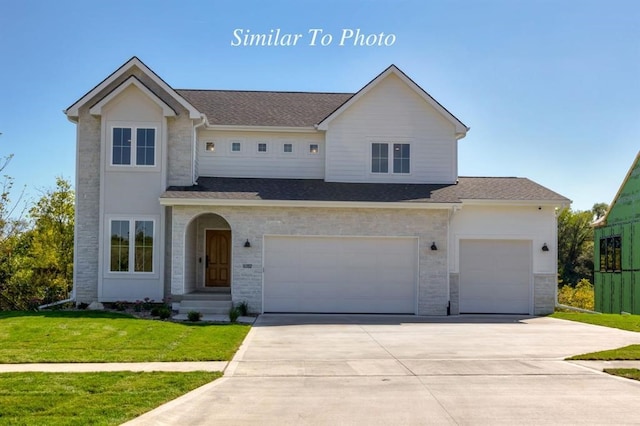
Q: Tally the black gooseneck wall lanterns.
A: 3